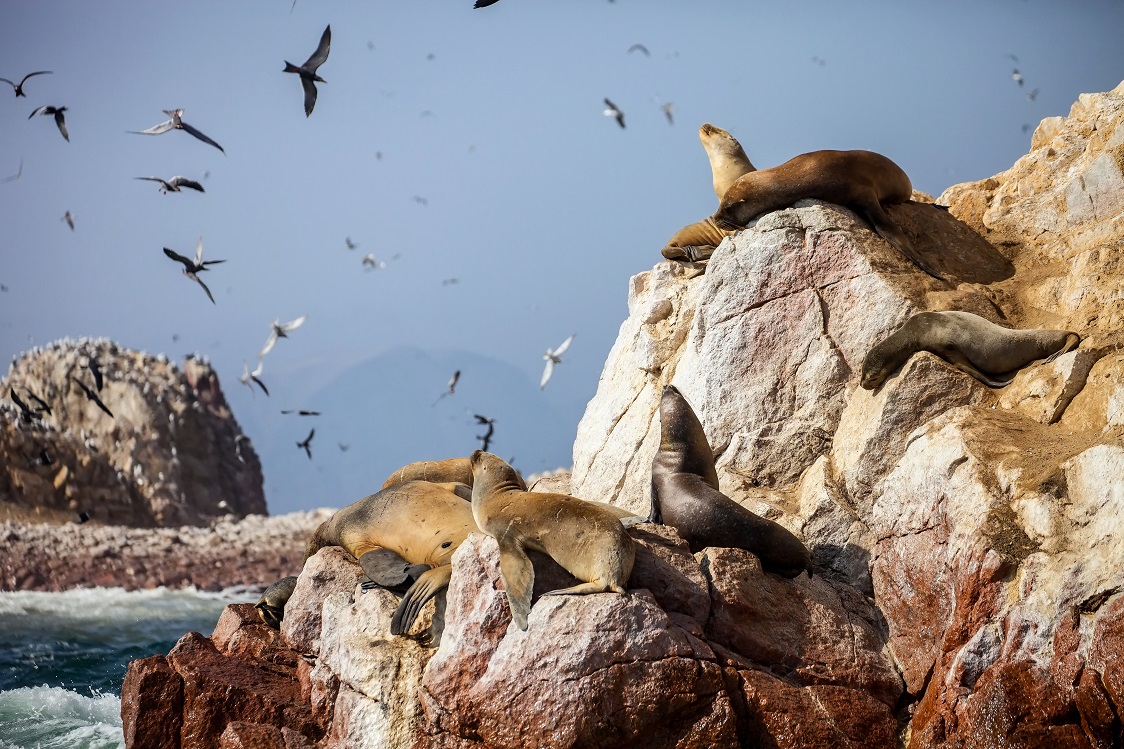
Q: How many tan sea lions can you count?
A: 4